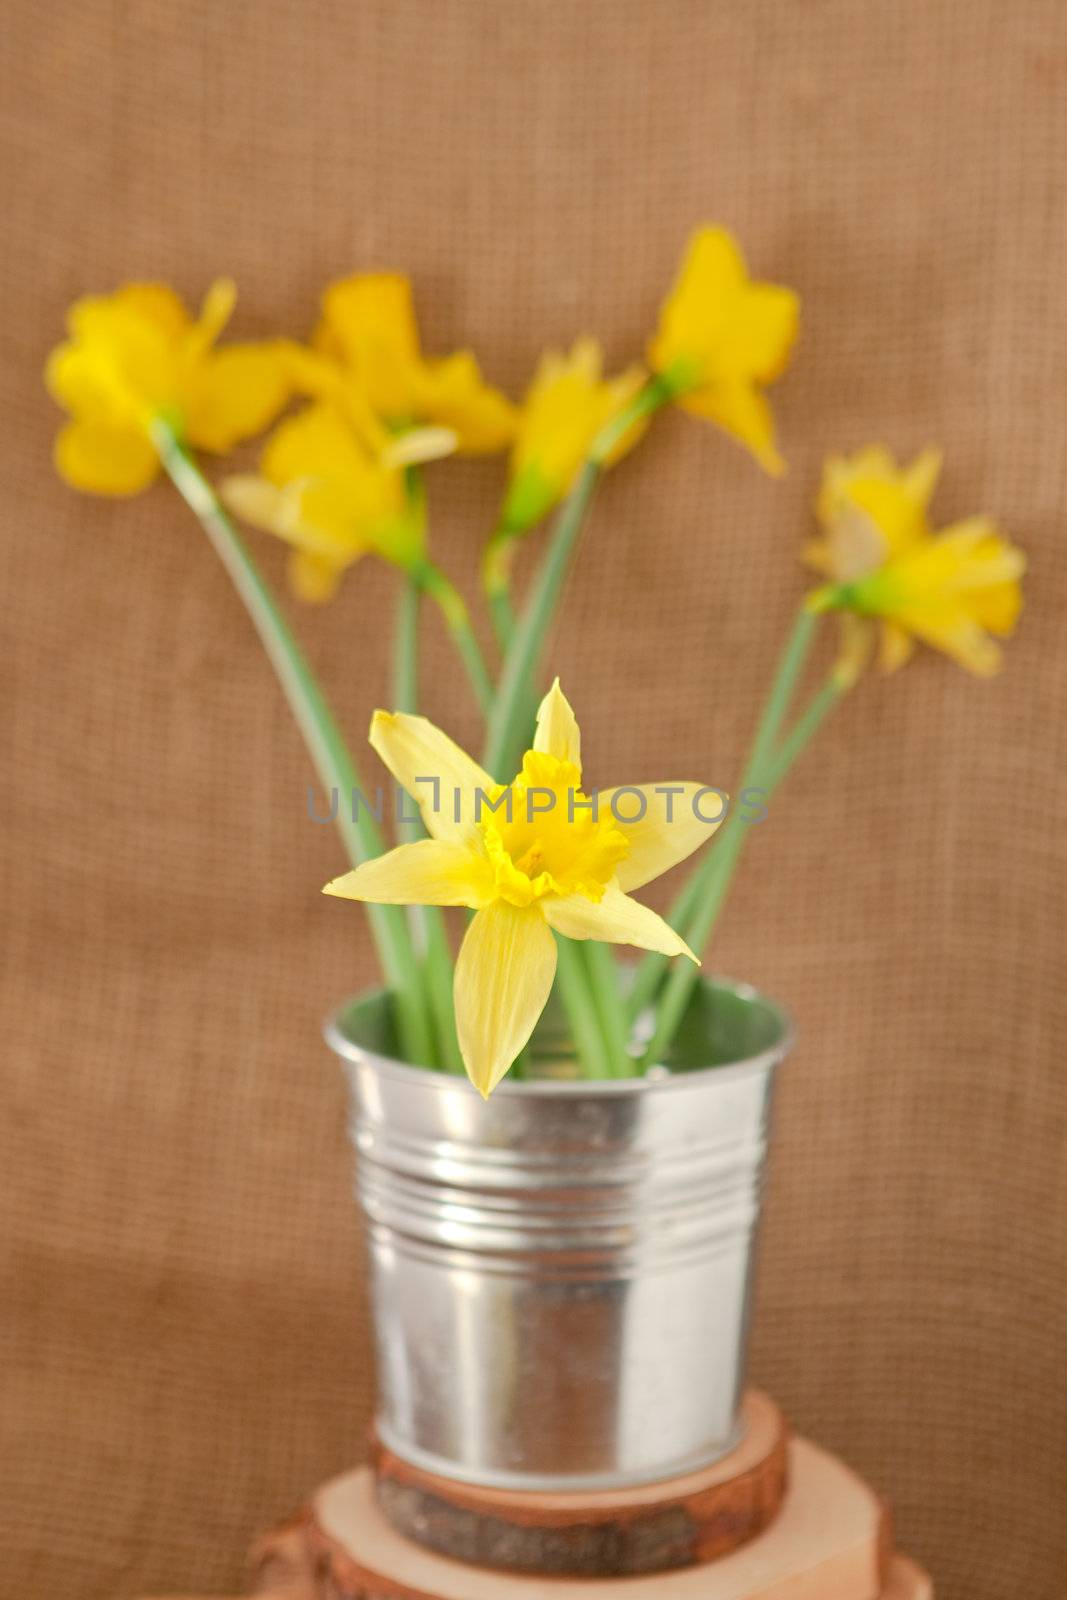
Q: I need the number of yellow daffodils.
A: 8